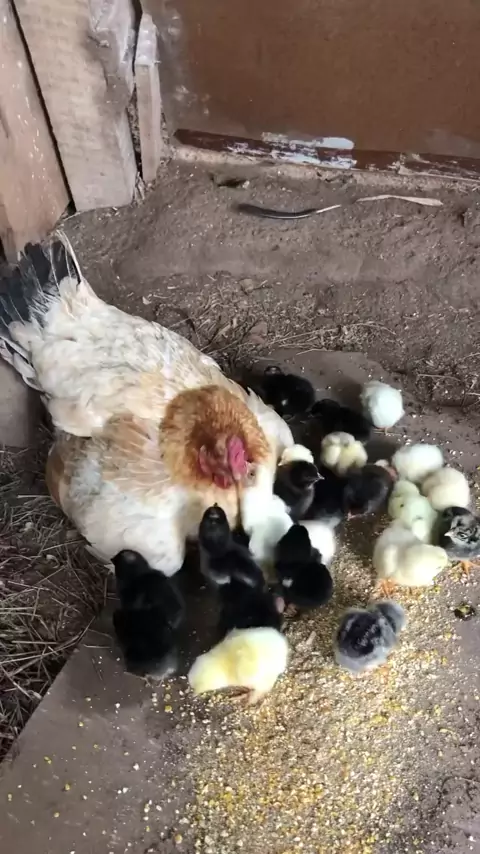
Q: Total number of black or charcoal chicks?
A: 12